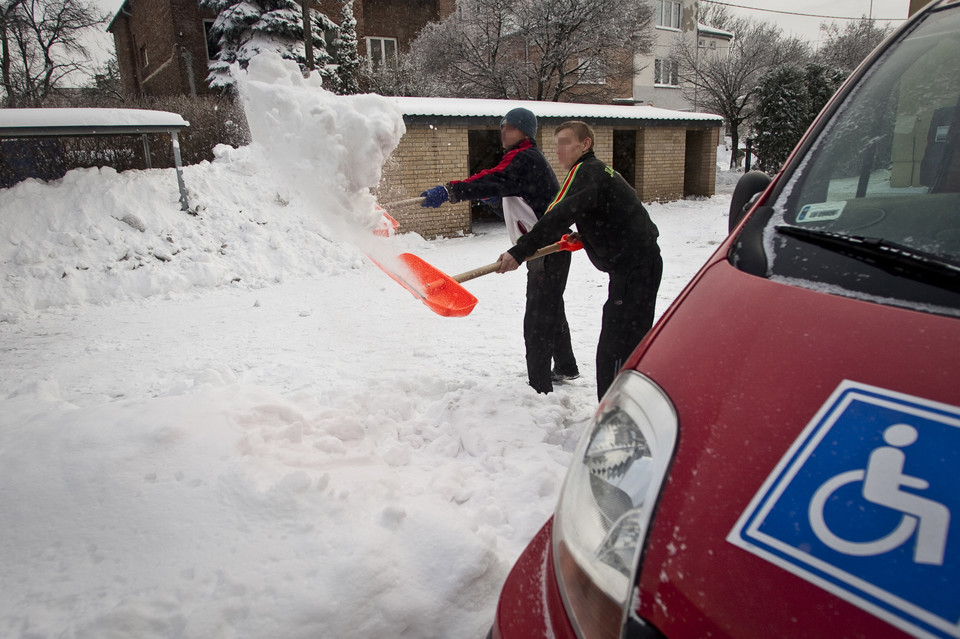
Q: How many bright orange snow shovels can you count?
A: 2